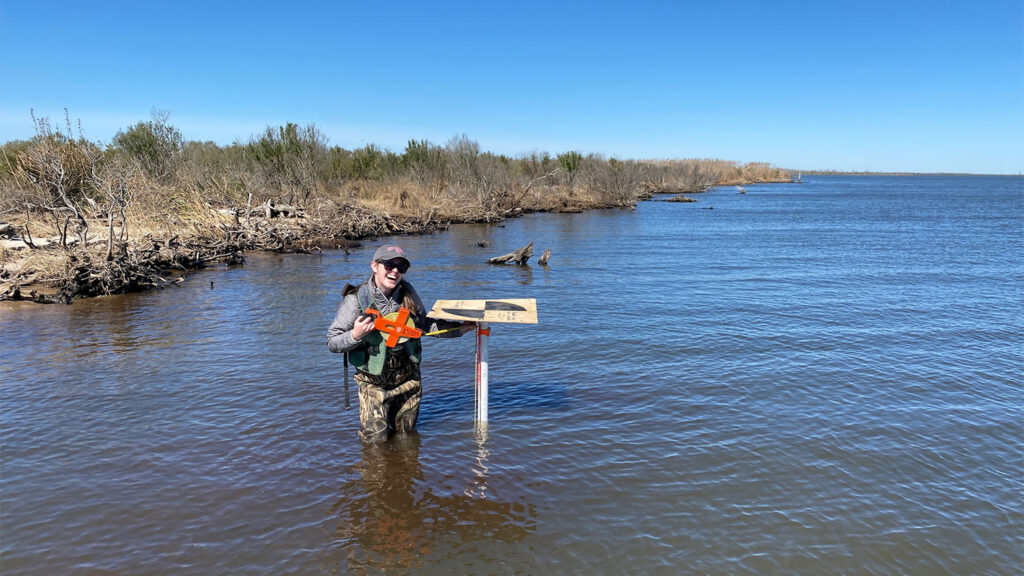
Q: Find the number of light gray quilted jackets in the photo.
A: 1